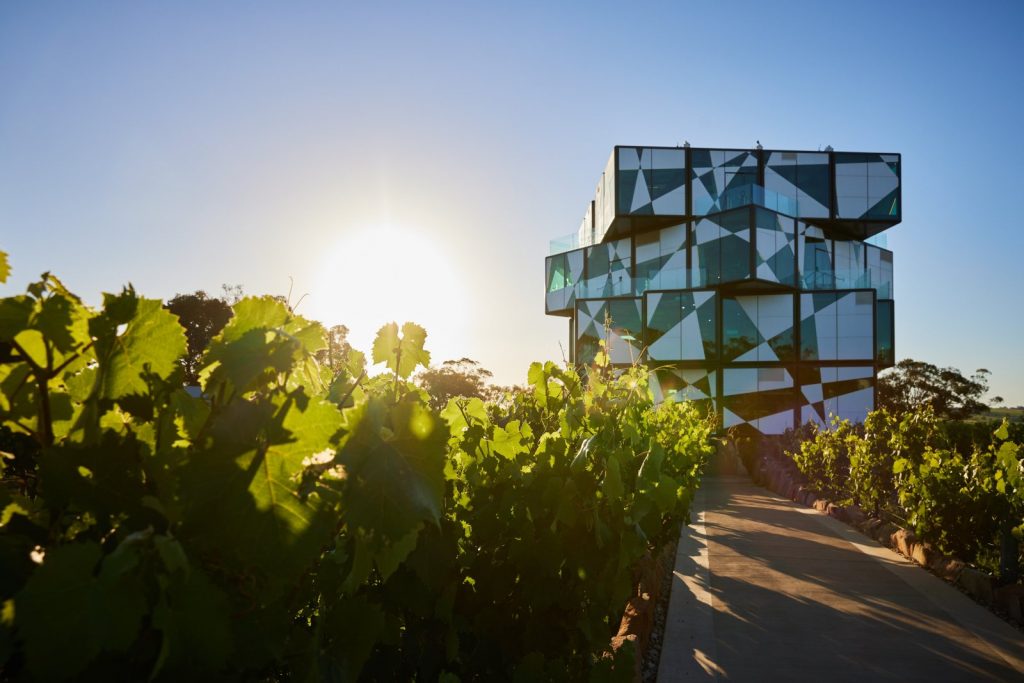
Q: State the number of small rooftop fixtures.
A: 3